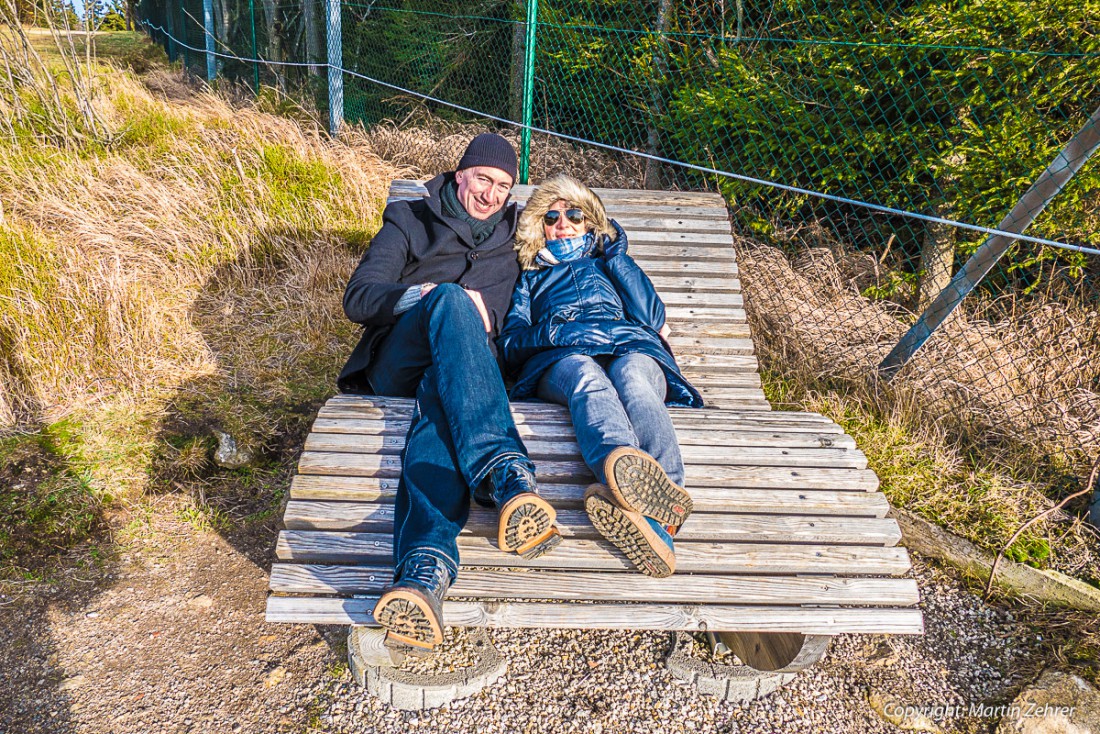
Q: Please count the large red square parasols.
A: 0